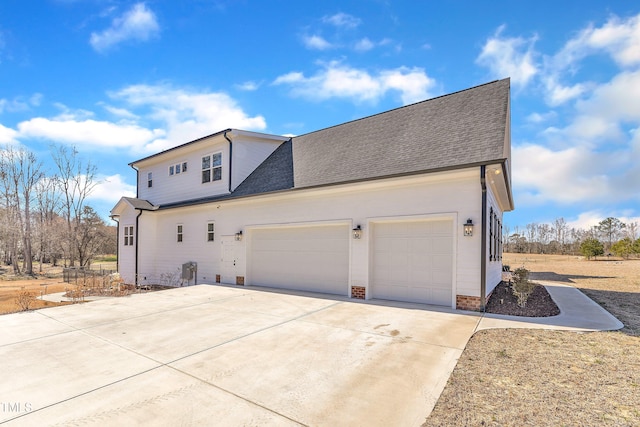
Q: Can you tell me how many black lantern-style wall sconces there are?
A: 3